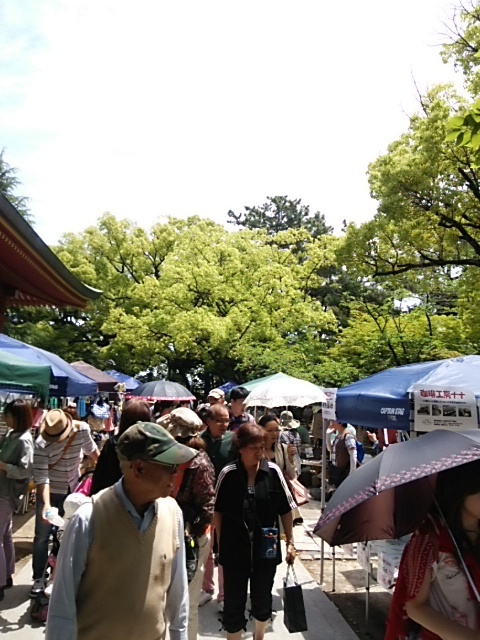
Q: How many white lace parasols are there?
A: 1